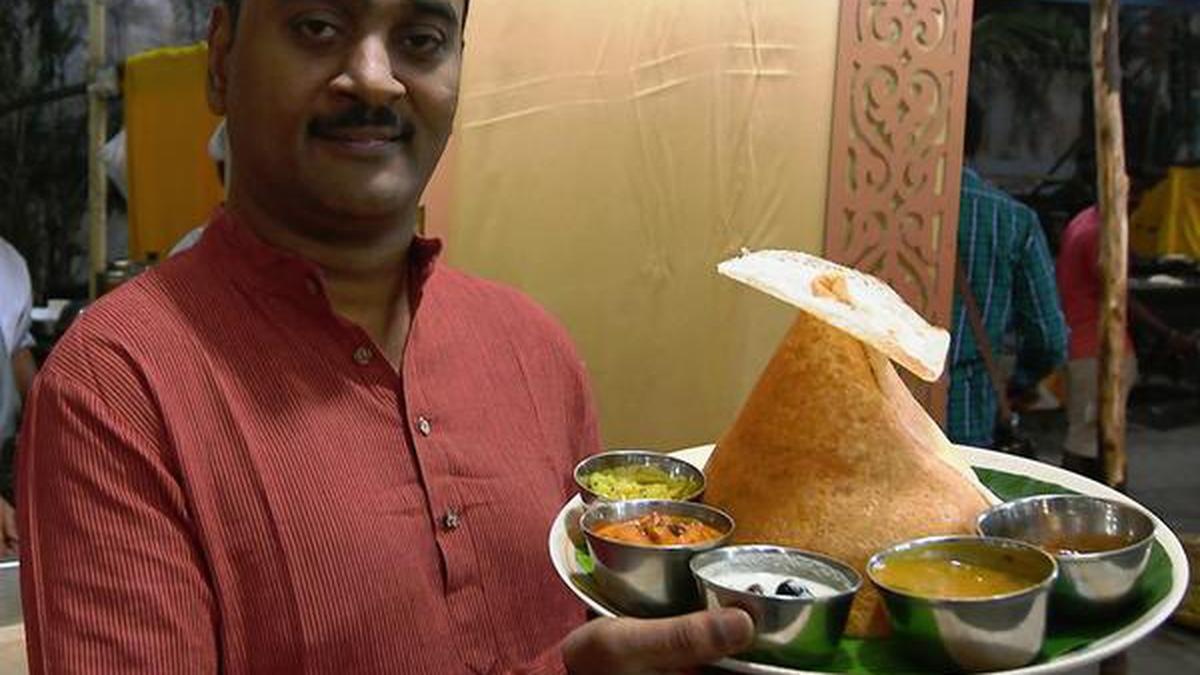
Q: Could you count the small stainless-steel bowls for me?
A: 5